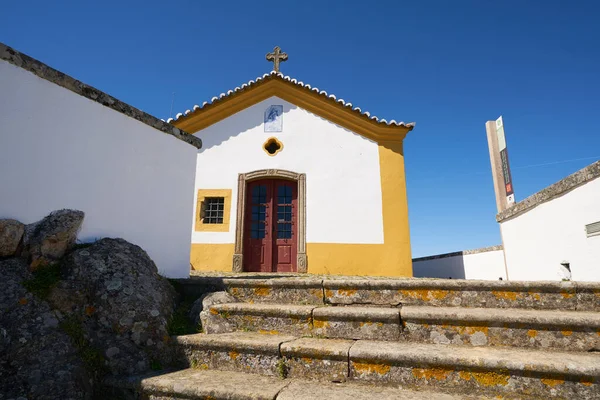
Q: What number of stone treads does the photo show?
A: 4